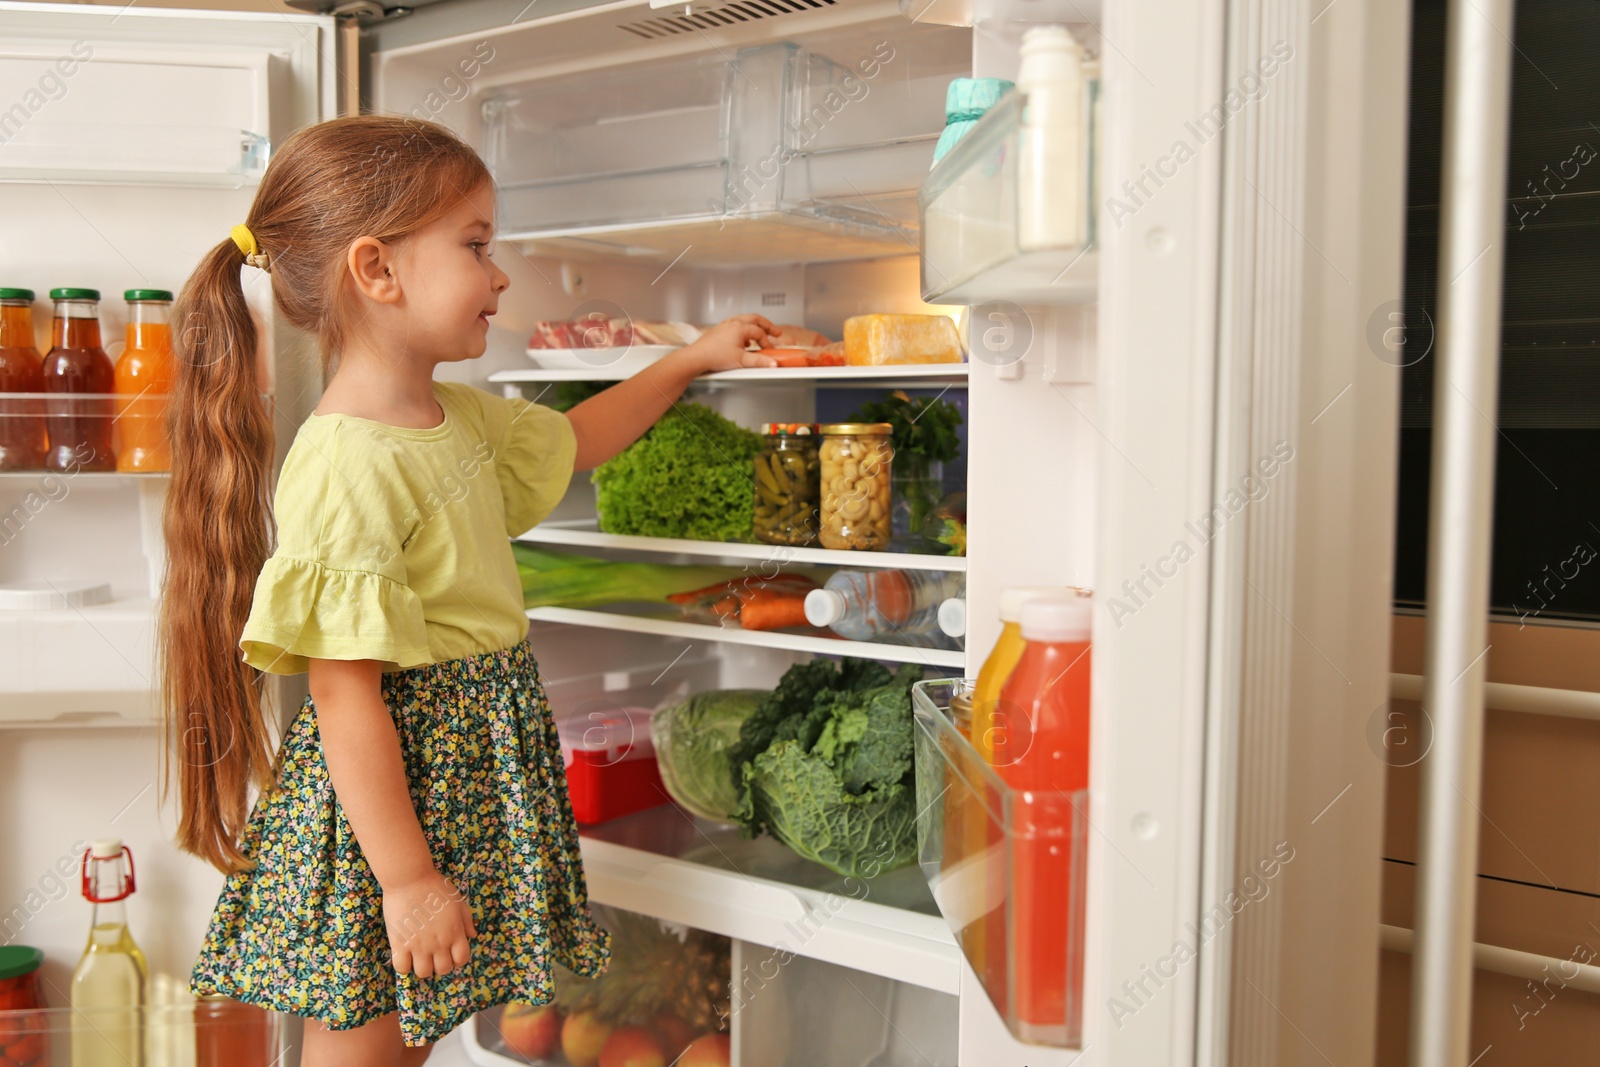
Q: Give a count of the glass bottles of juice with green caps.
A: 3